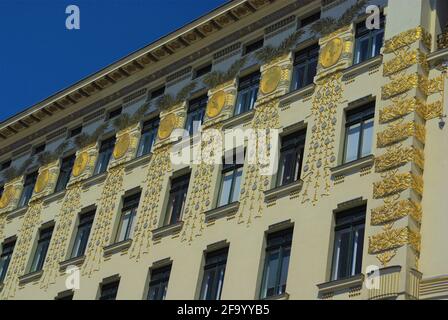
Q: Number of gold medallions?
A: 8